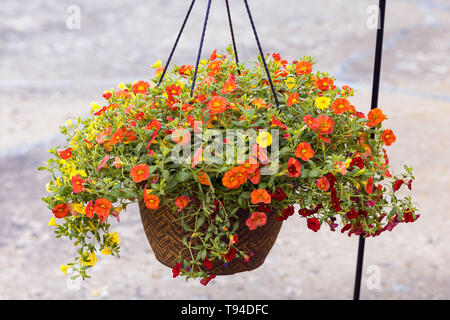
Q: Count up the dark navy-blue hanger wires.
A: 4